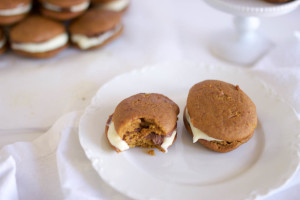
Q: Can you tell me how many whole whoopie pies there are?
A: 3